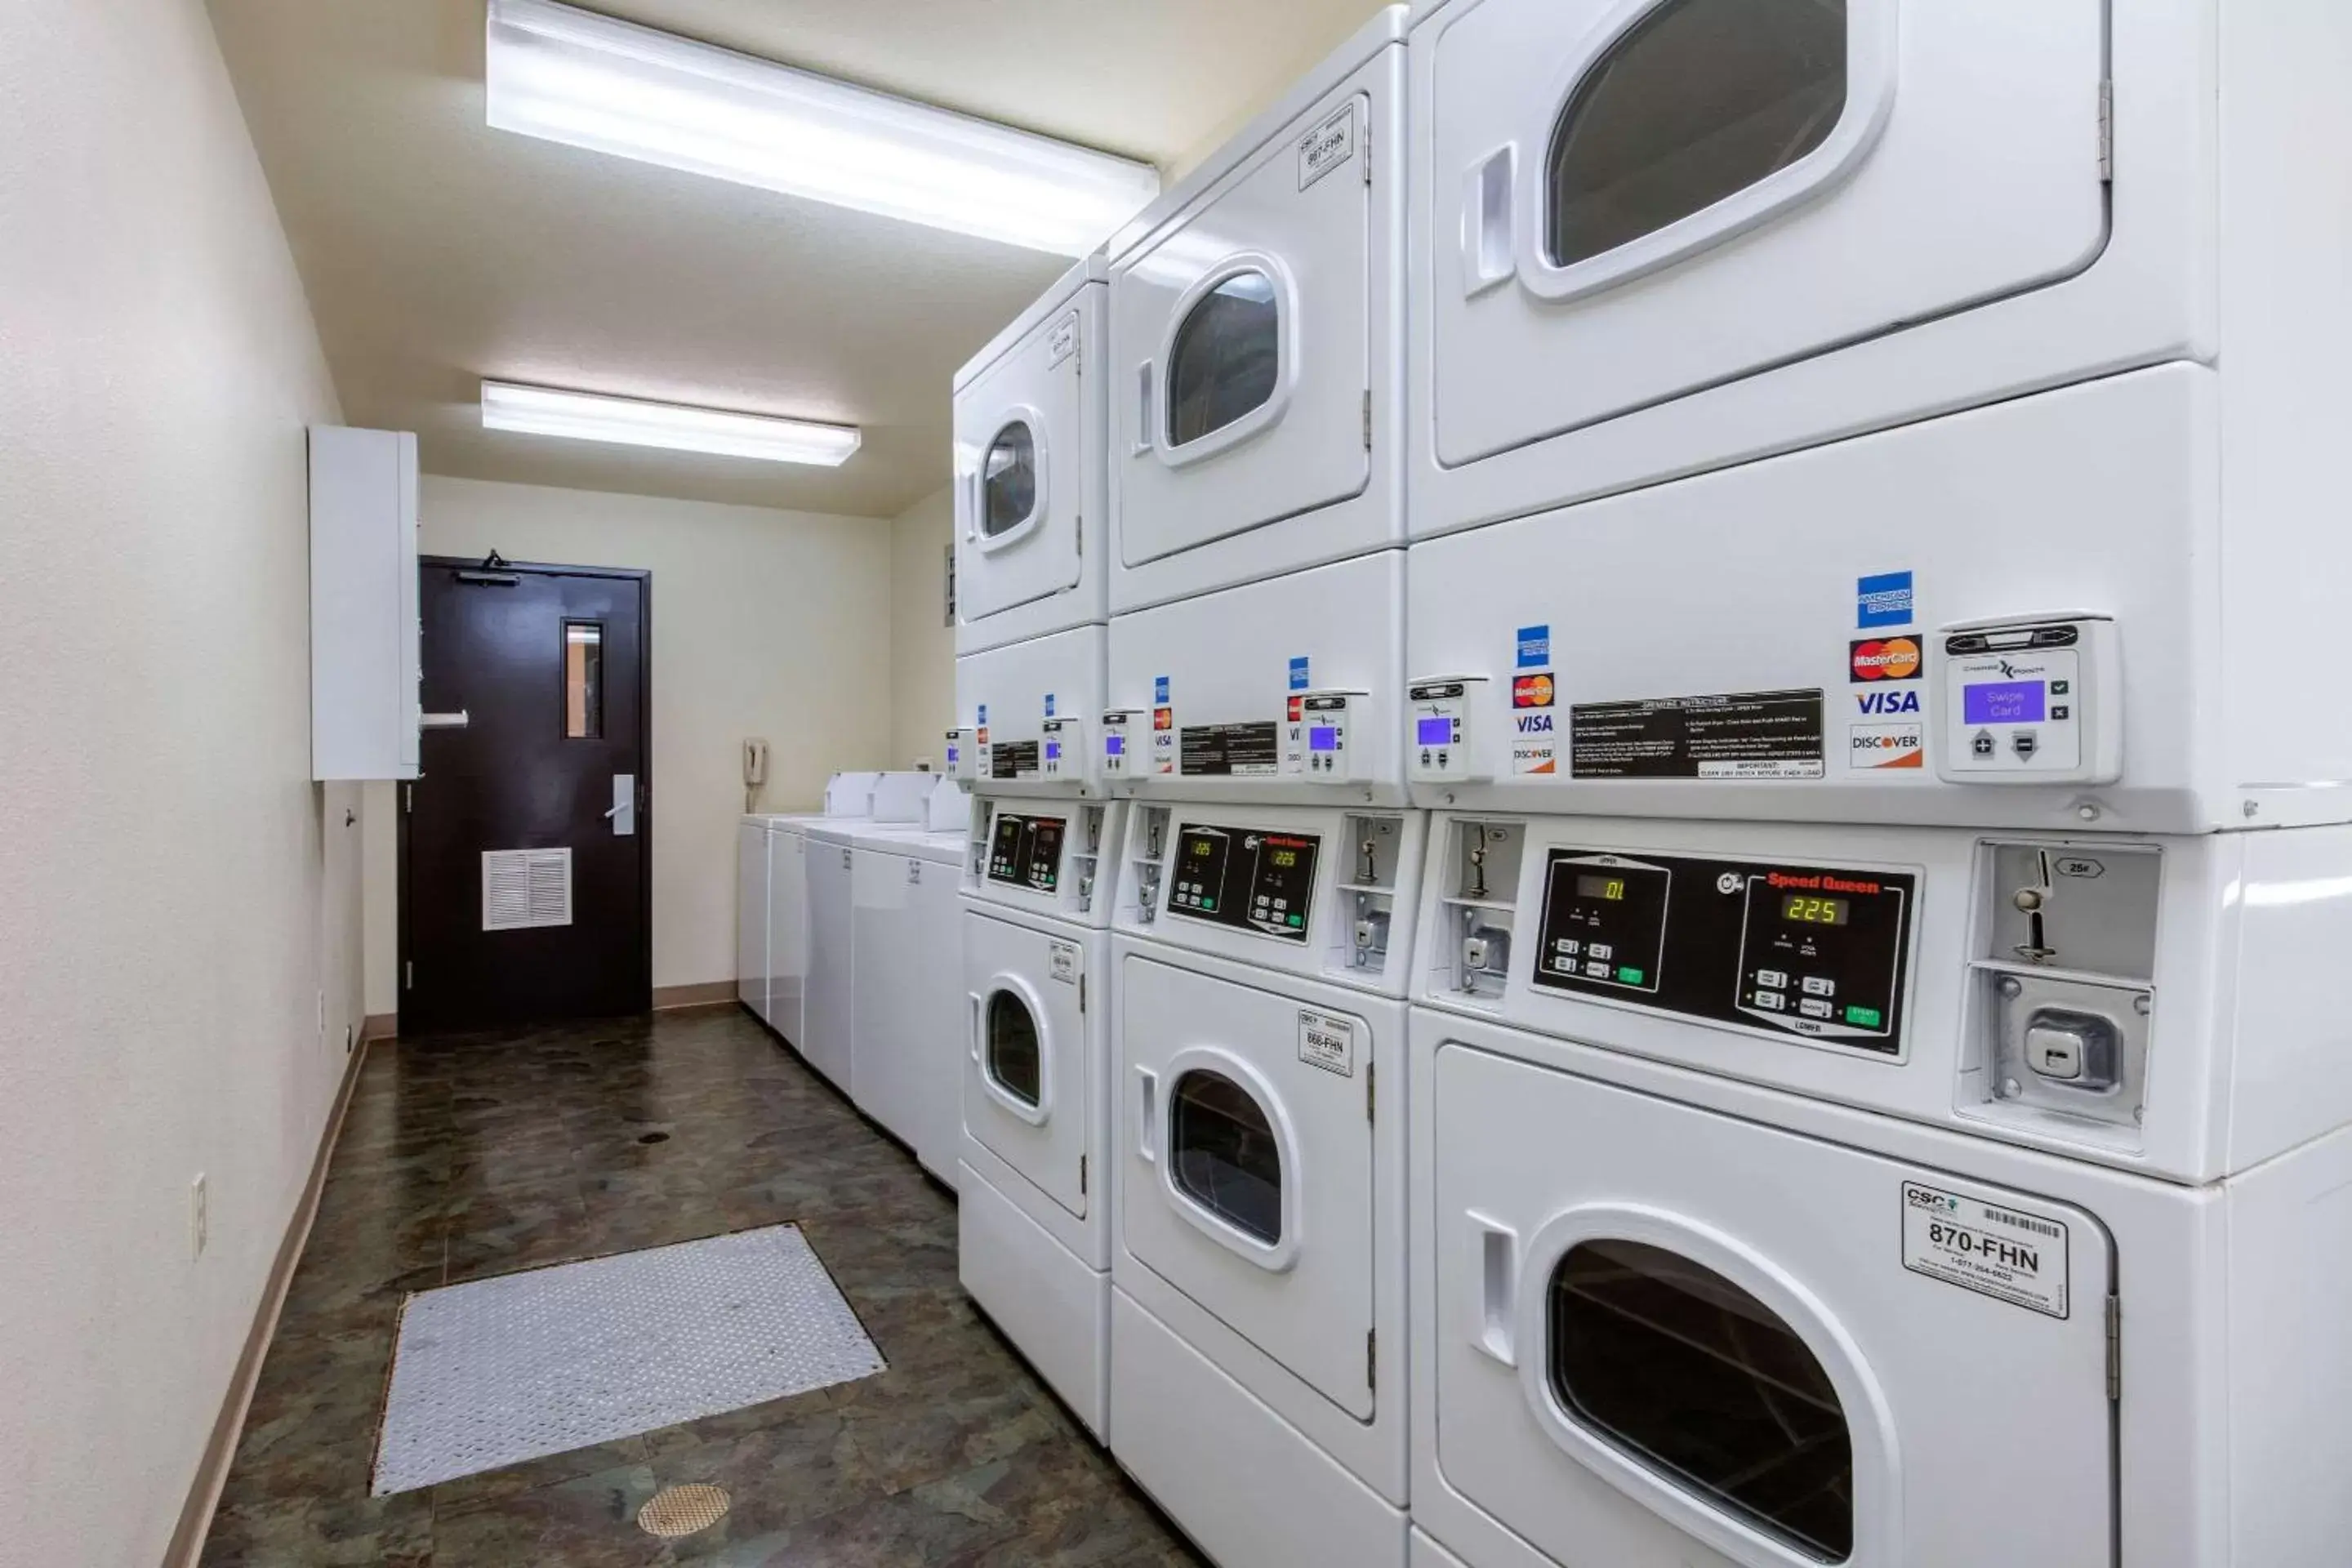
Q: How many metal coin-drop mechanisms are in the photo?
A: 6